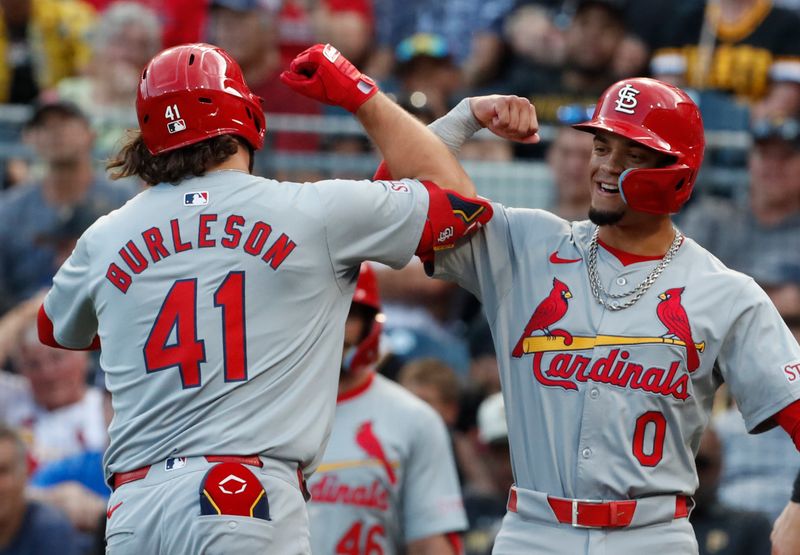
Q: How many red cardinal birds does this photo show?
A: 3